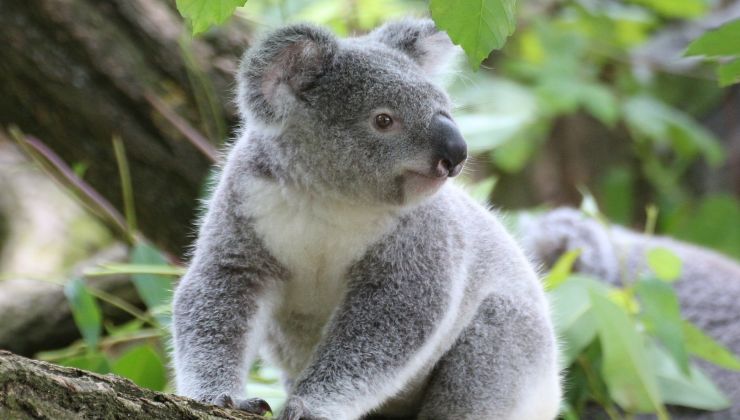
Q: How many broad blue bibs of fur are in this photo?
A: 0